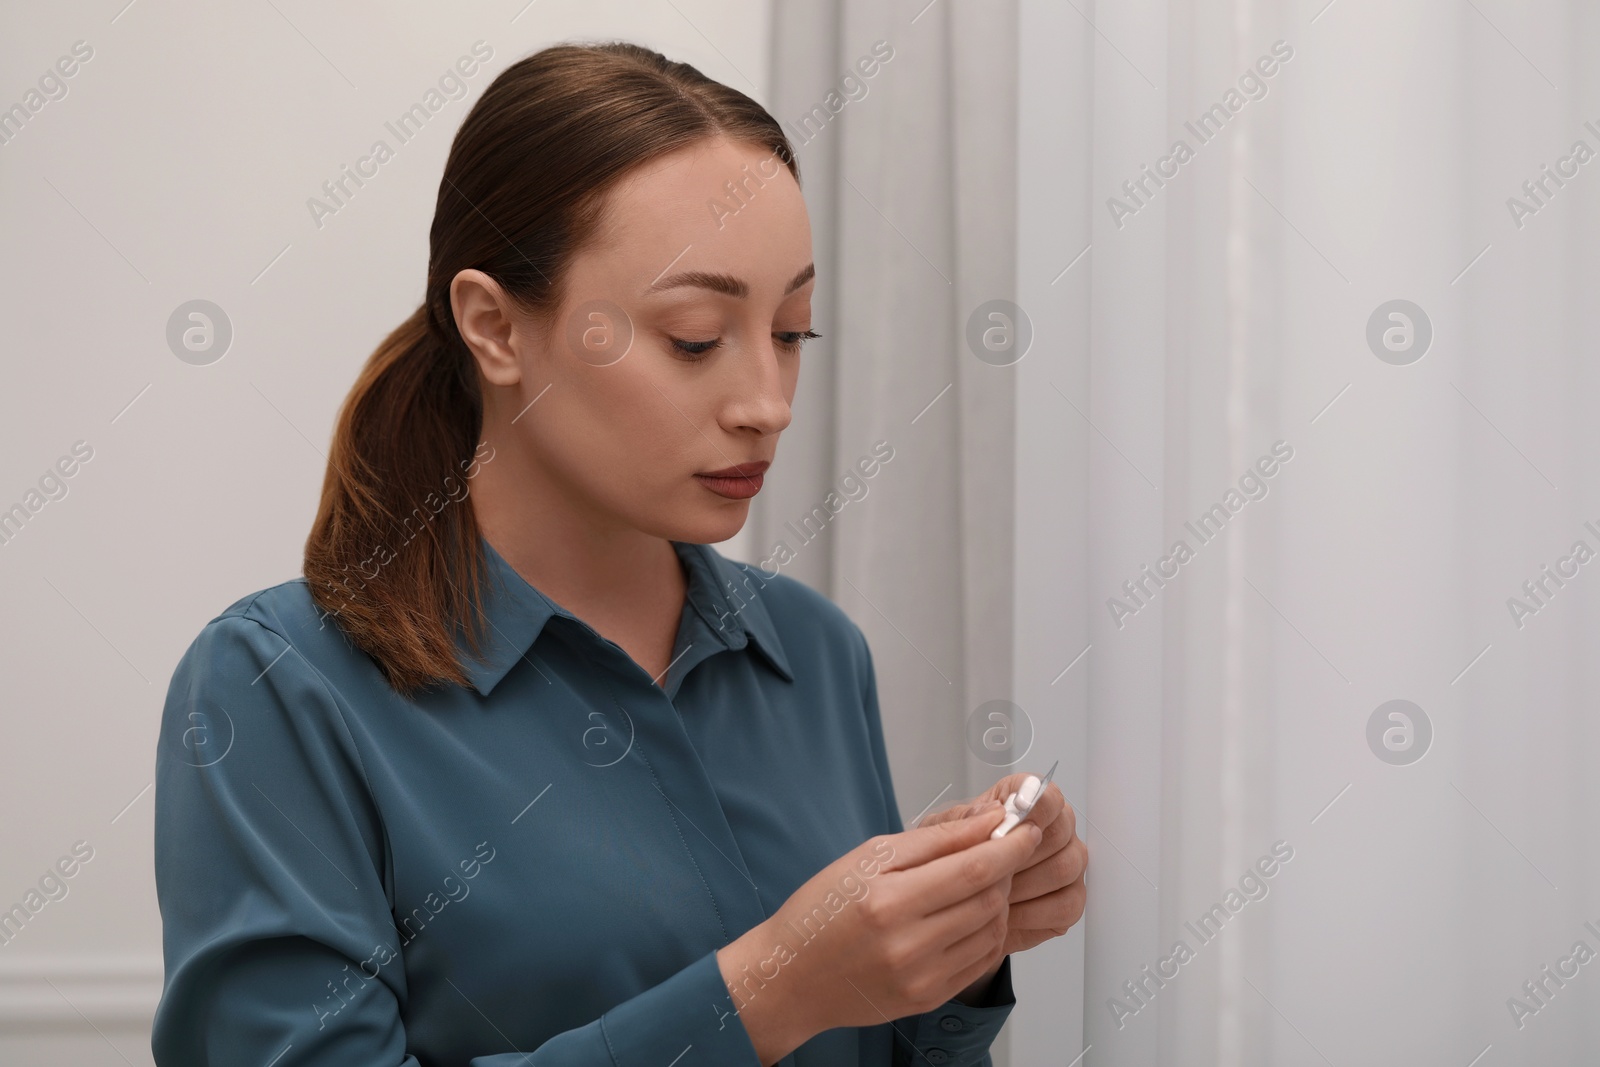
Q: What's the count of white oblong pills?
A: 3